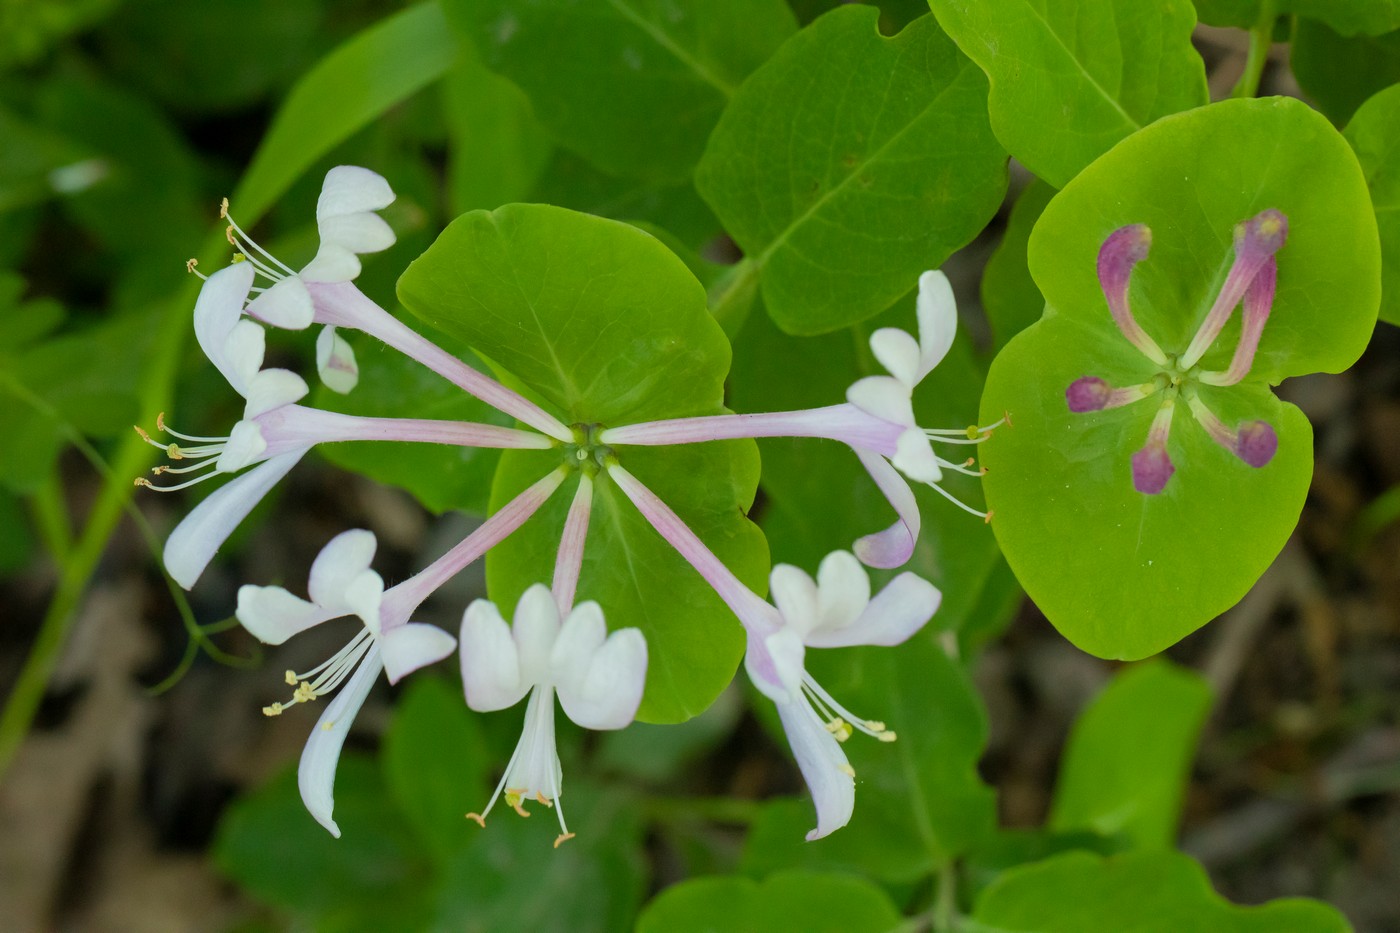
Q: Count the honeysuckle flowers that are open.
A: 6